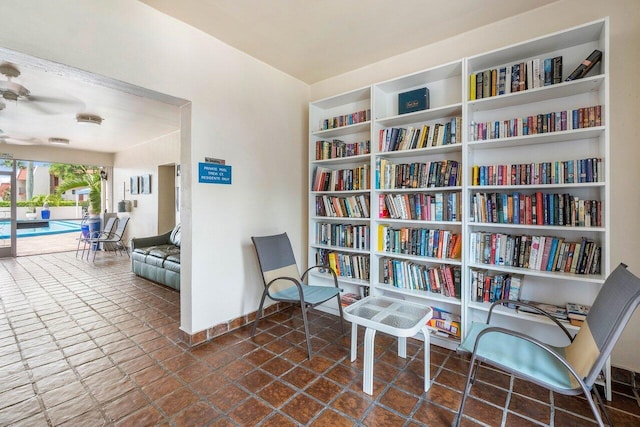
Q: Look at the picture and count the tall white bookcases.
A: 3